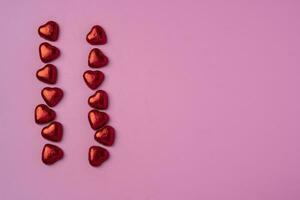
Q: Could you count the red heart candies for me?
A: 14